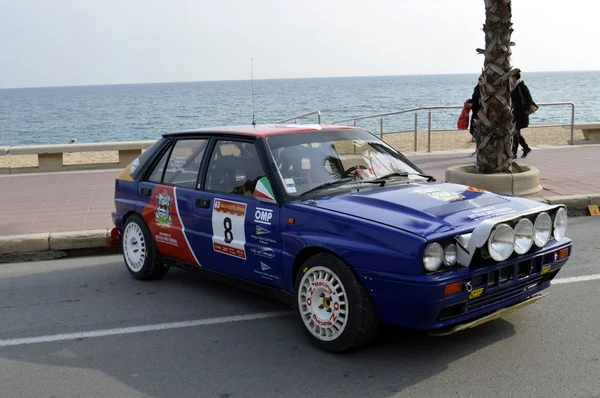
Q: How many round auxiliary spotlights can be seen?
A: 4